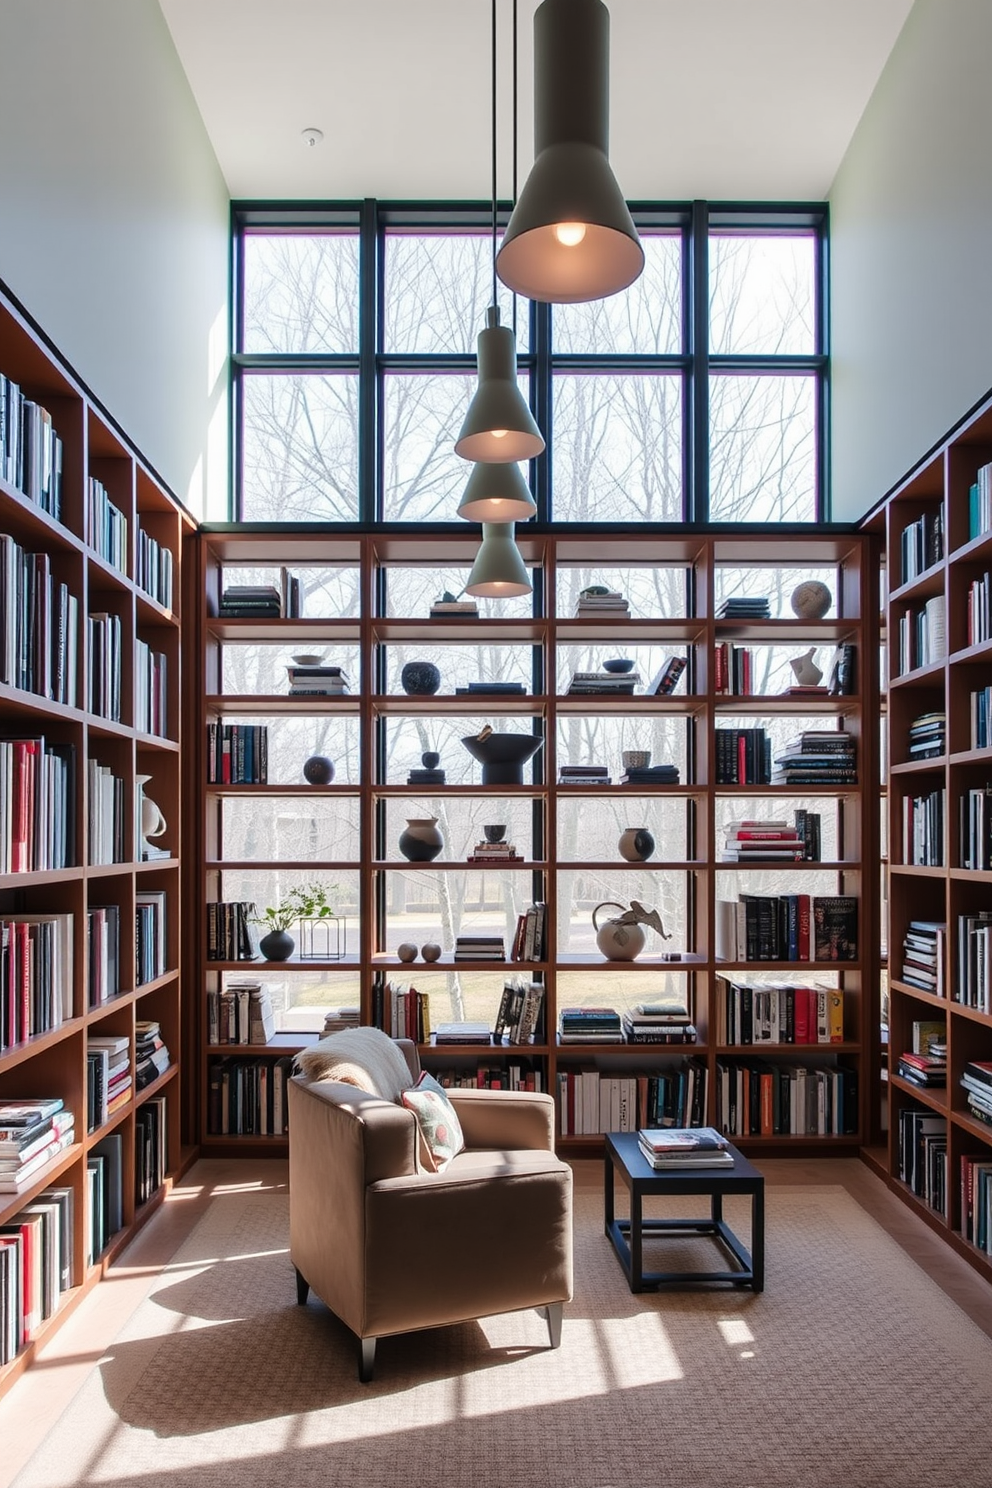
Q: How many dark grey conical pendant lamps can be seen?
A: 4